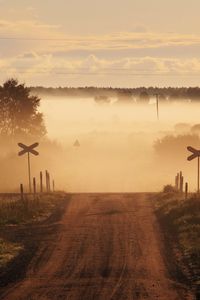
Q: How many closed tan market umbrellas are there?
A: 0